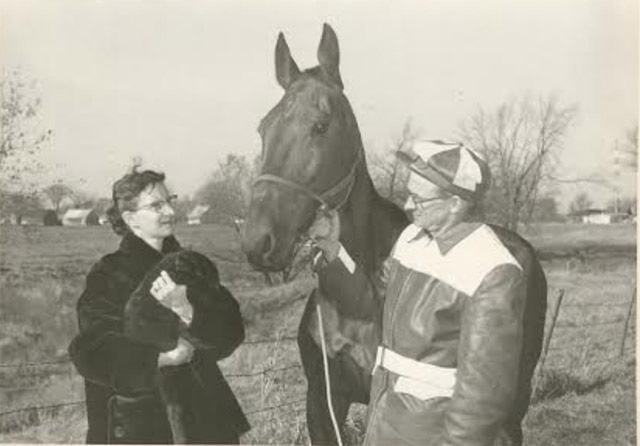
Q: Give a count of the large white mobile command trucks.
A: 0